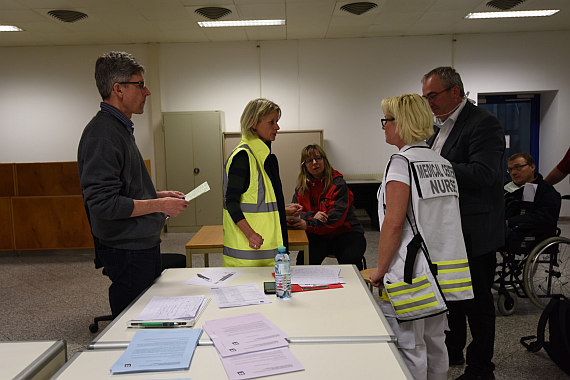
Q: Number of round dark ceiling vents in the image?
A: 4